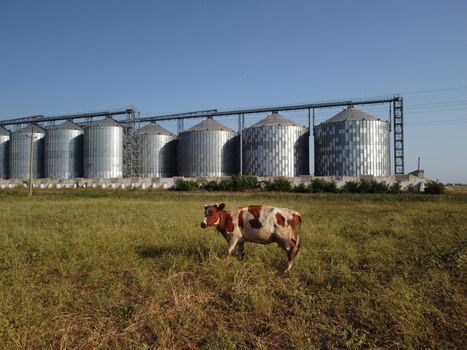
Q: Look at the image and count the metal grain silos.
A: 8